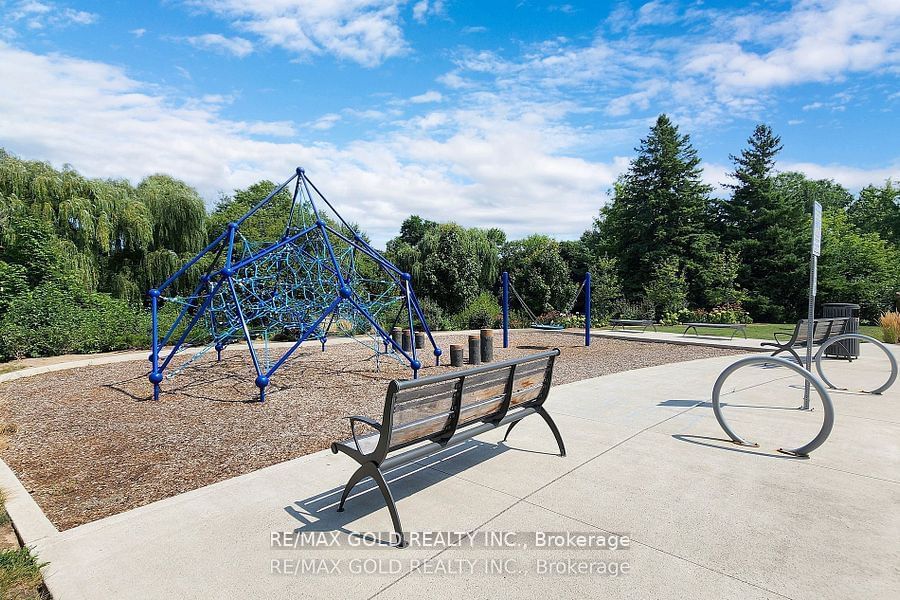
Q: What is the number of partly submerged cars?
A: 0